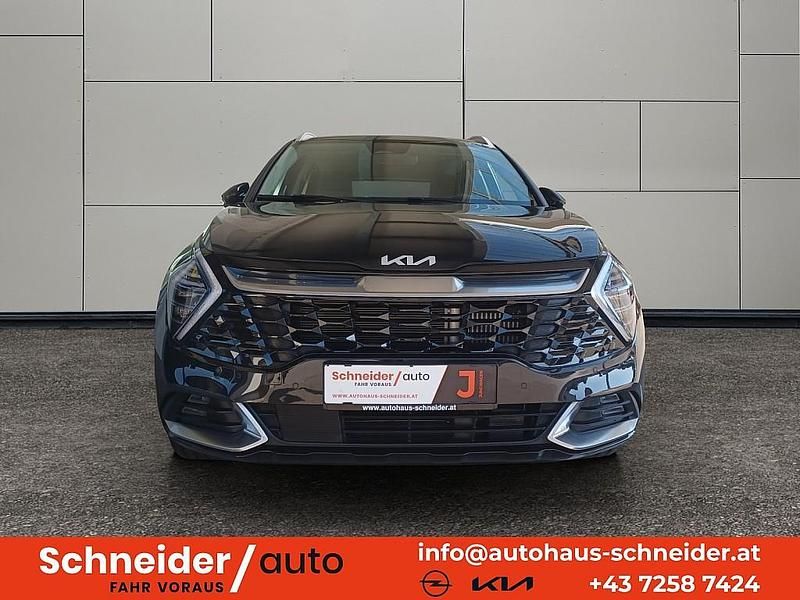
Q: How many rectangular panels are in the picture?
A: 13